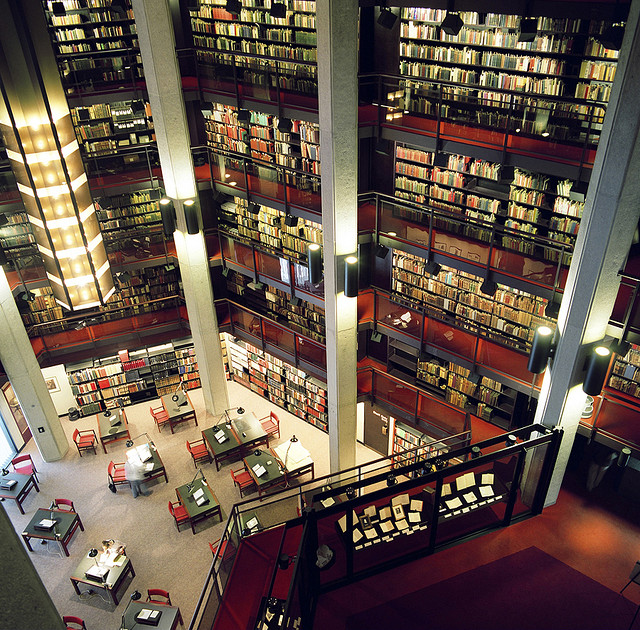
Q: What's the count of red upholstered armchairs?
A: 12